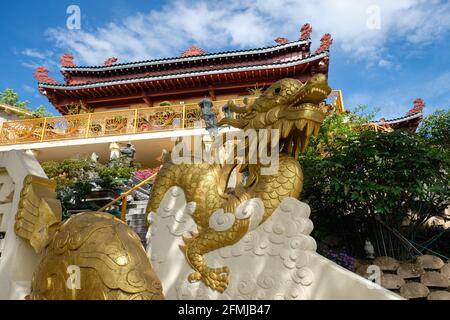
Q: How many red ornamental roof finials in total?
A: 8